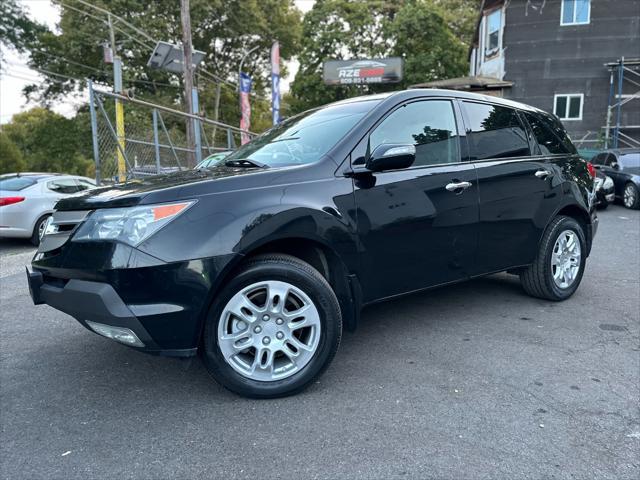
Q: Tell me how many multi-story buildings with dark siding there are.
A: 1